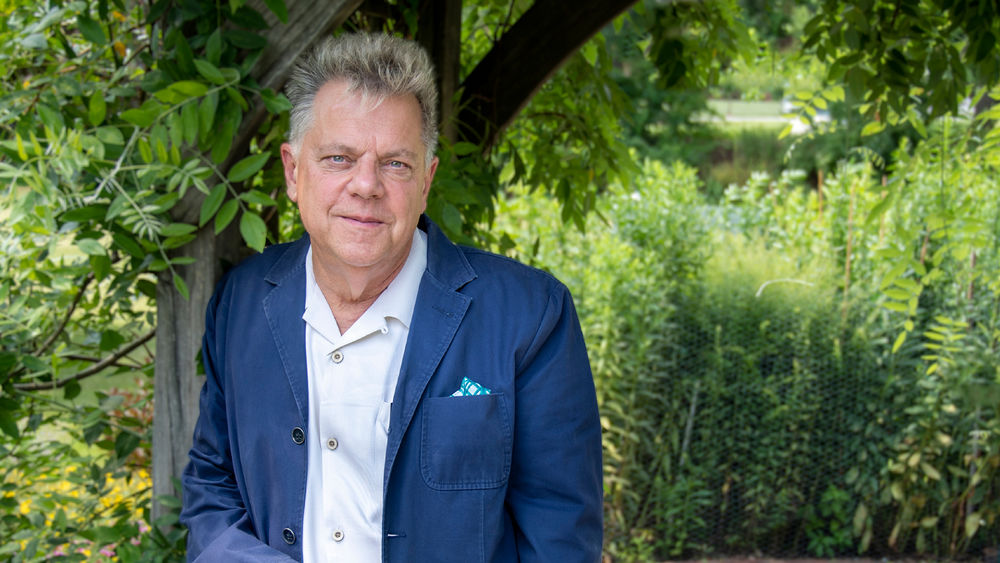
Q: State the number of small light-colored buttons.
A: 3